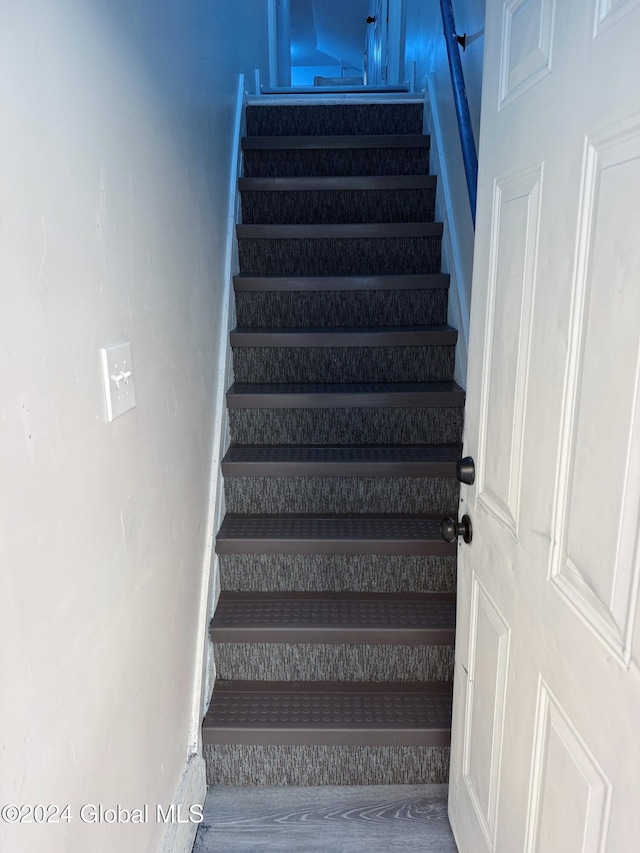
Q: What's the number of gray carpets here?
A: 11